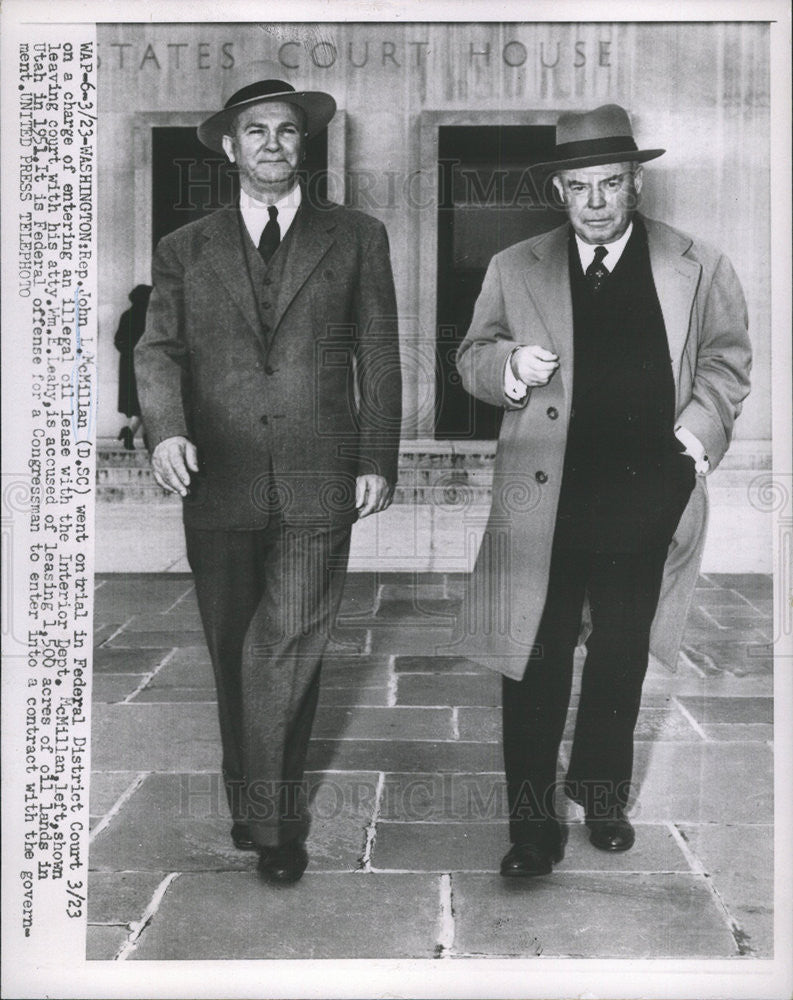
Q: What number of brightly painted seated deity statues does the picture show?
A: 0